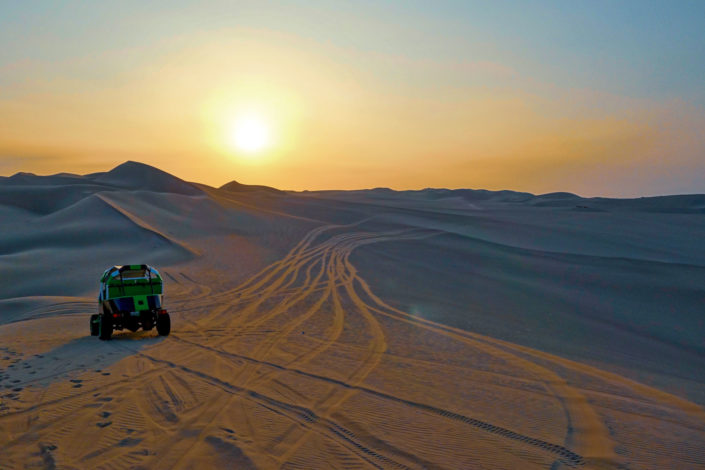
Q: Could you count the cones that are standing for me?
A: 0